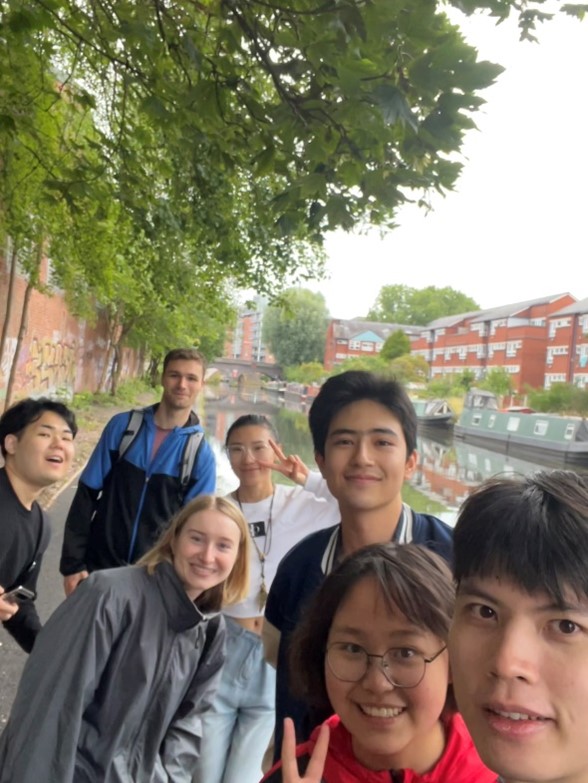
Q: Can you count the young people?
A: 7